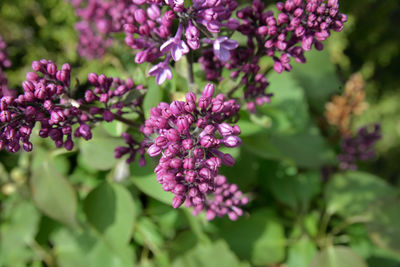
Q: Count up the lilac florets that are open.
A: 3